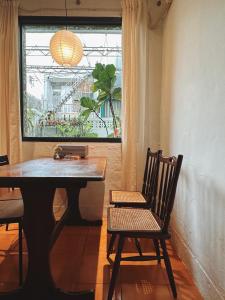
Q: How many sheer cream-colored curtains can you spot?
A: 2